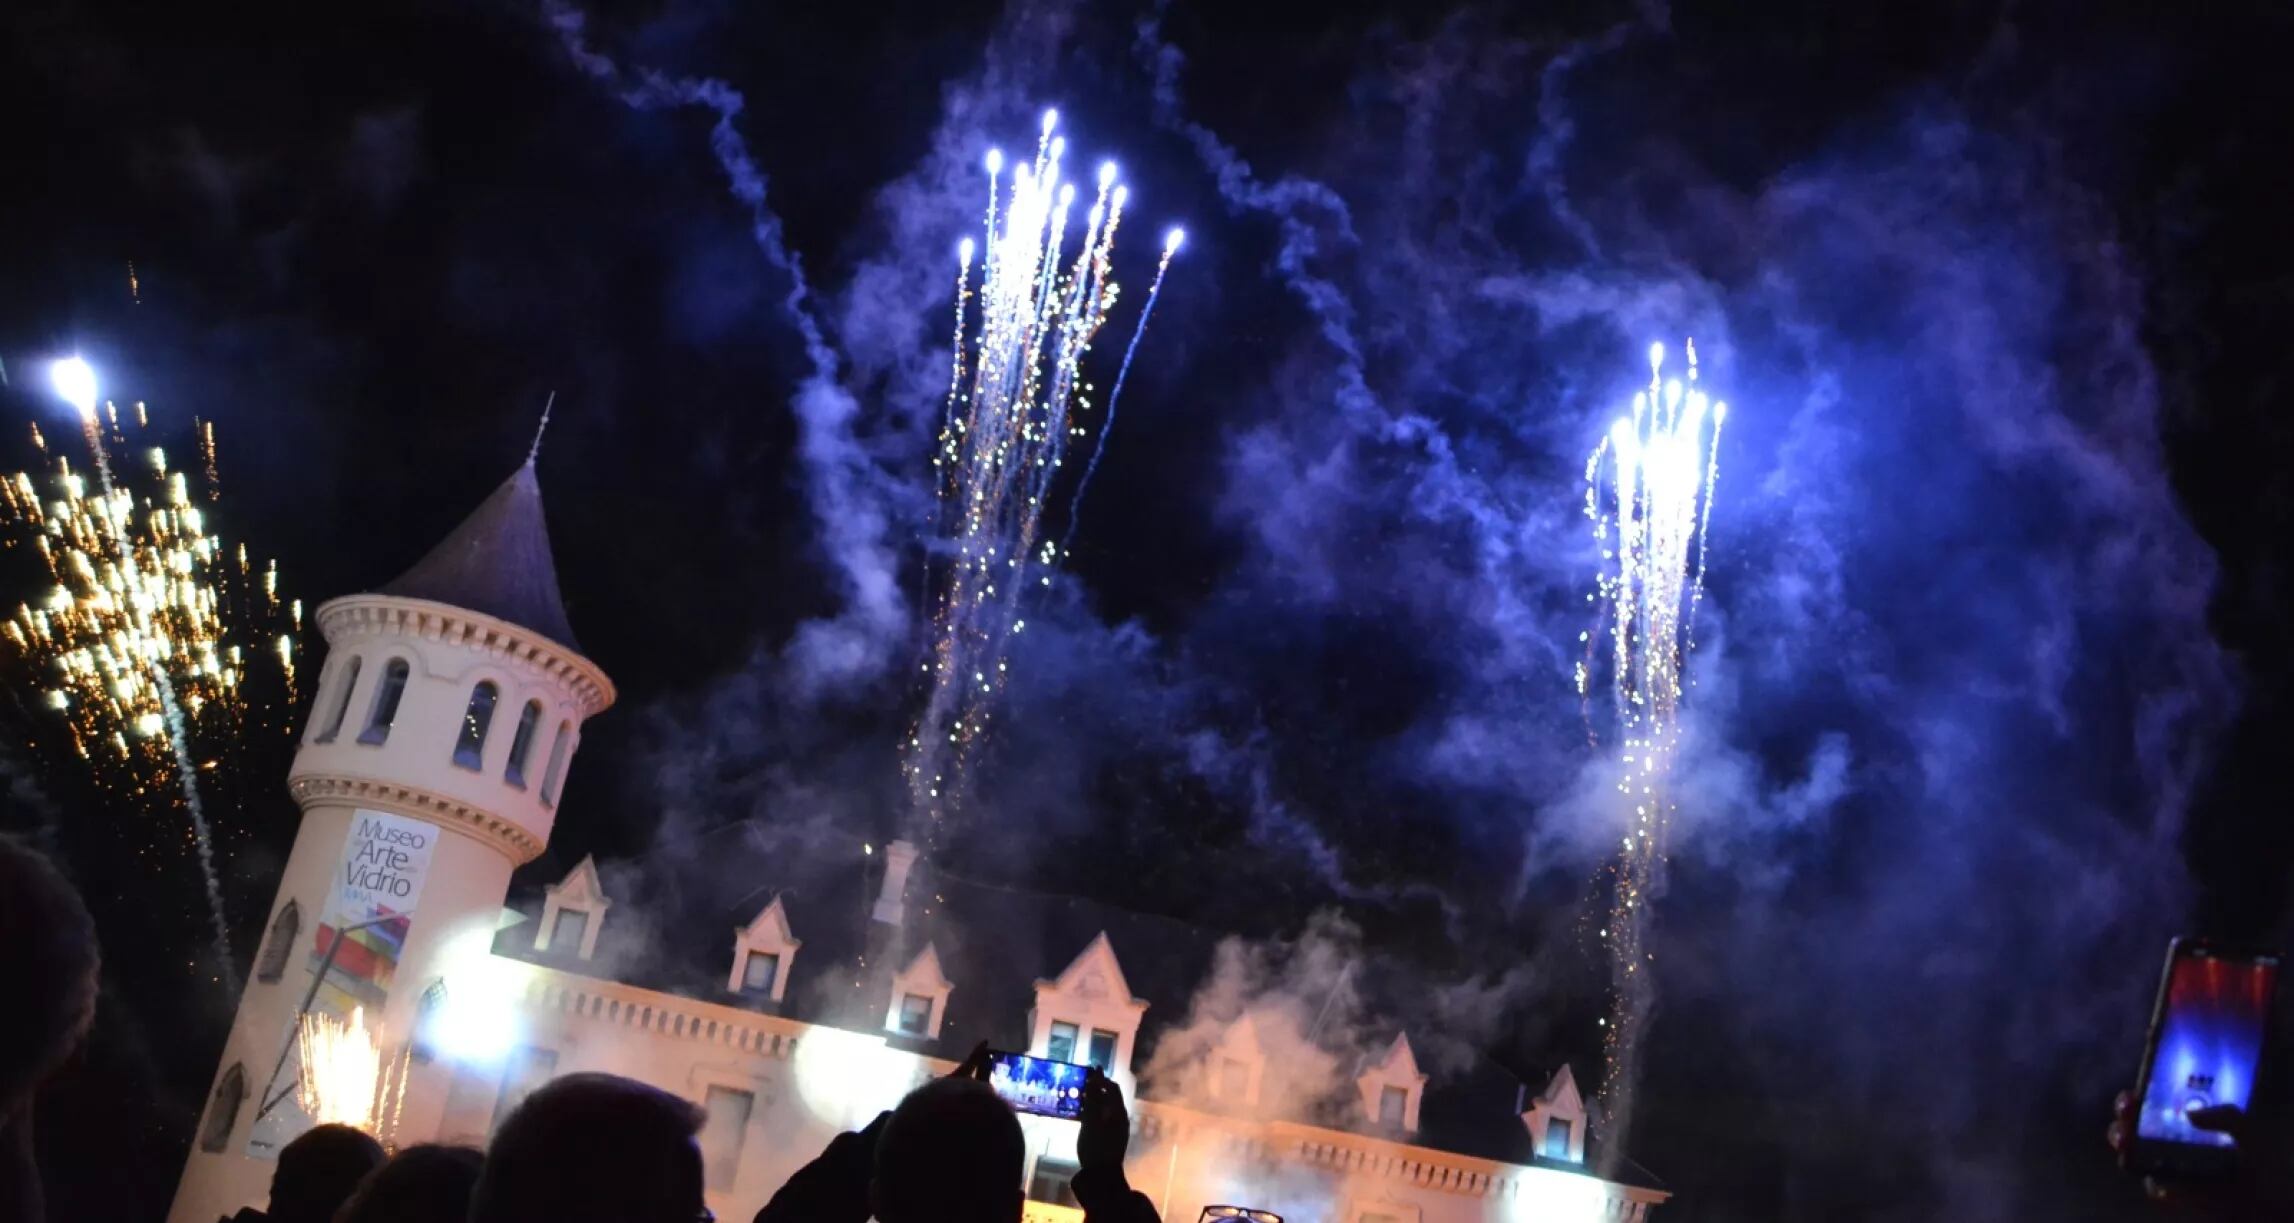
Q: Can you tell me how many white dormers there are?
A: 7